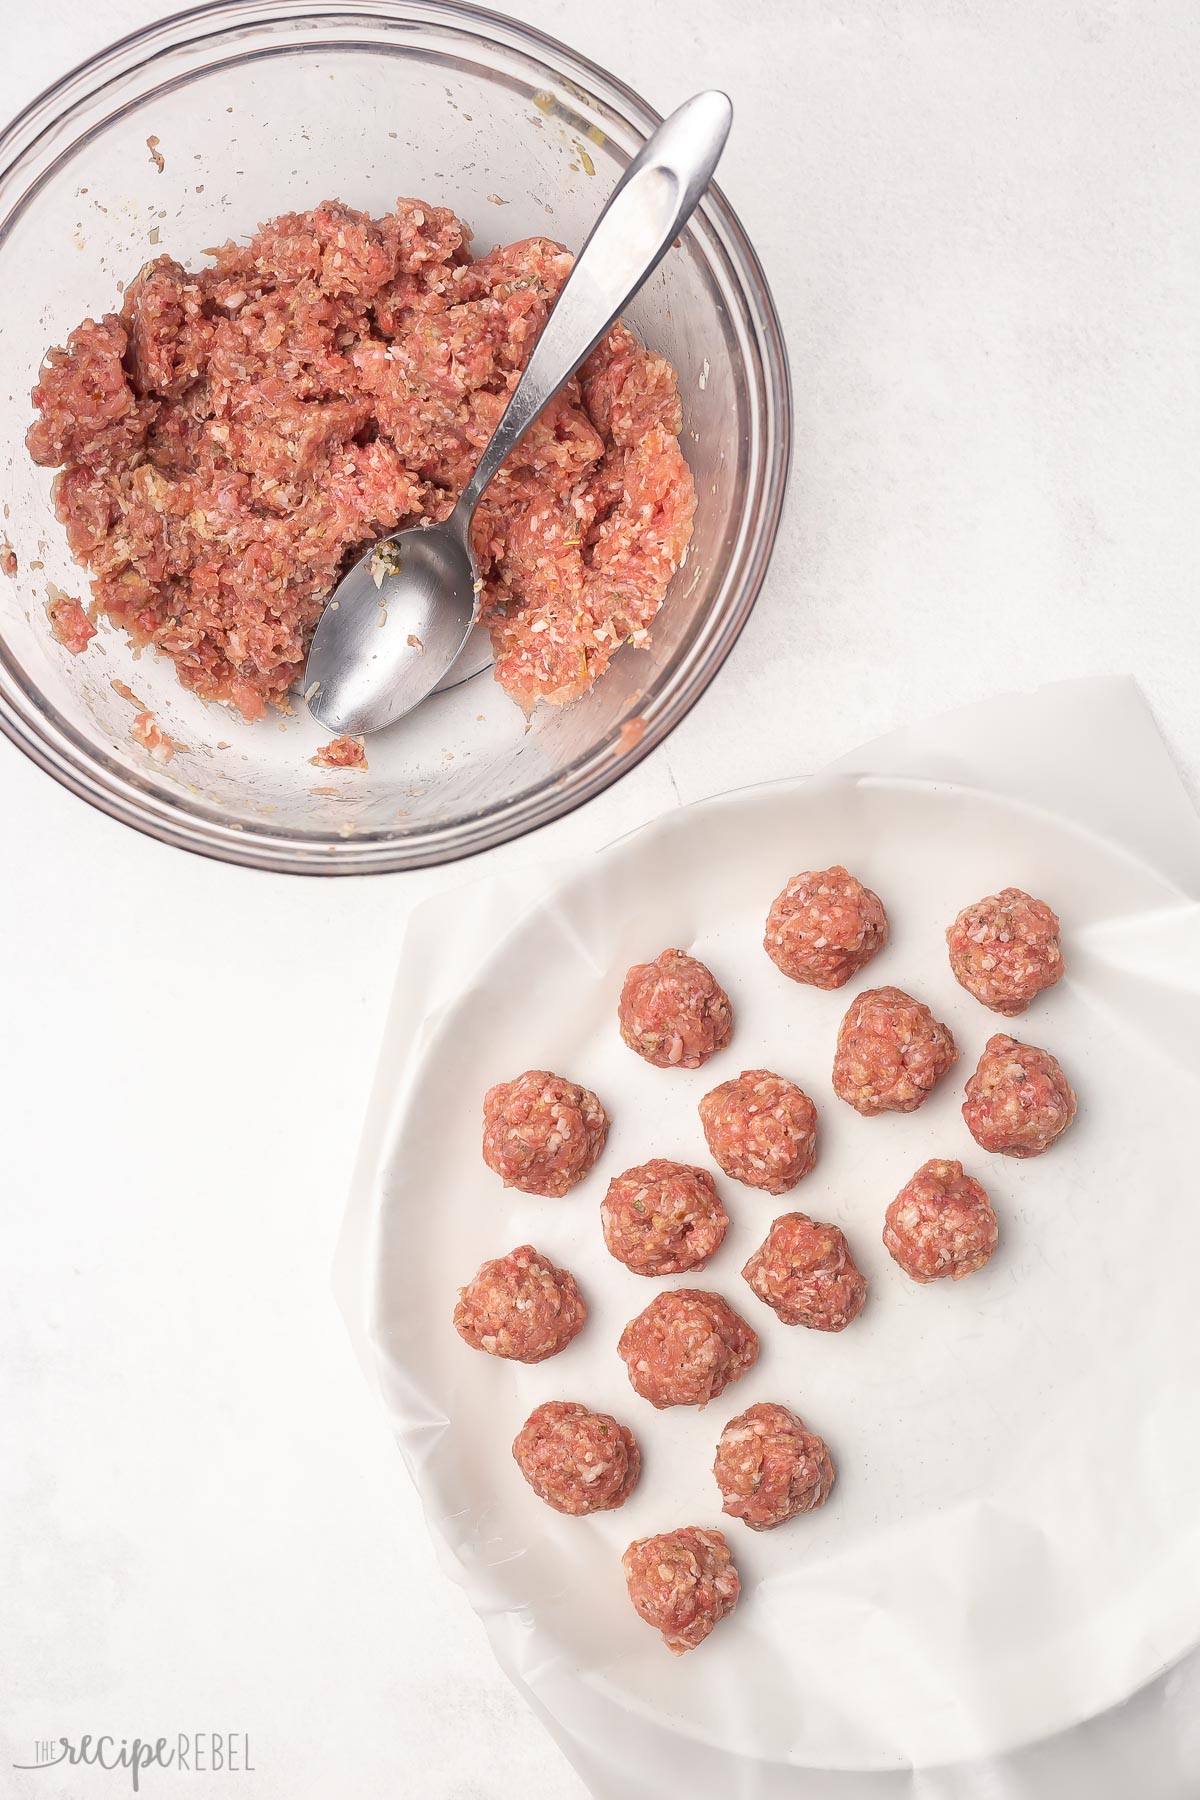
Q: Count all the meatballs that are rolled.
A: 15